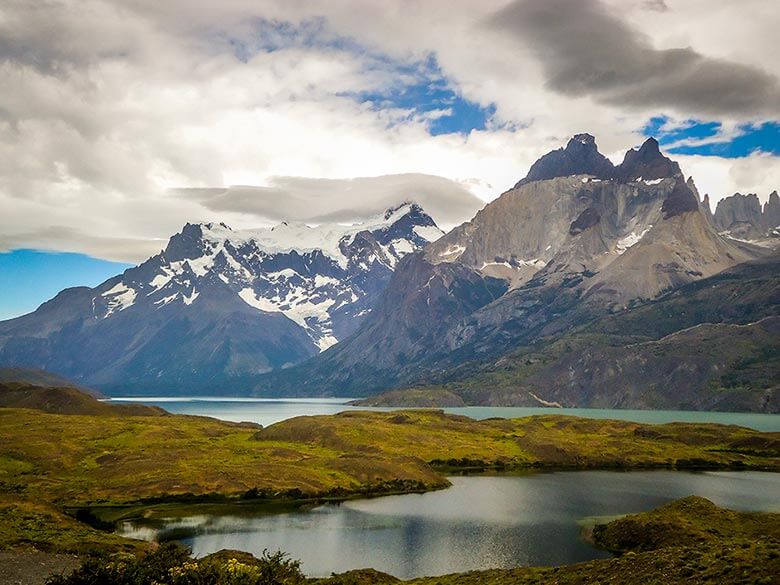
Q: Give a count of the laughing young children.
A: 0